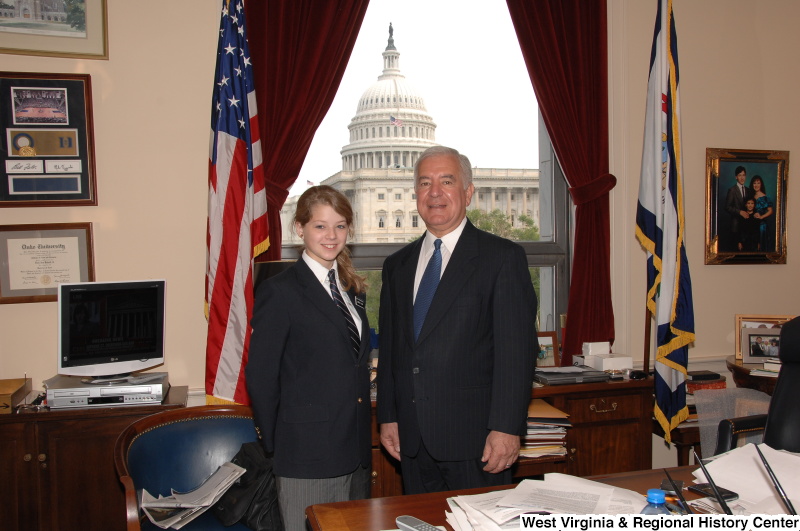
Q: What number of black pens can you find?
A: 3